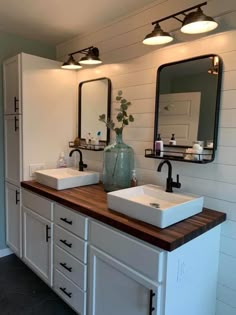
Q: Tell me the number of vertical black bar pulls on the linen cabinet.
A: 3